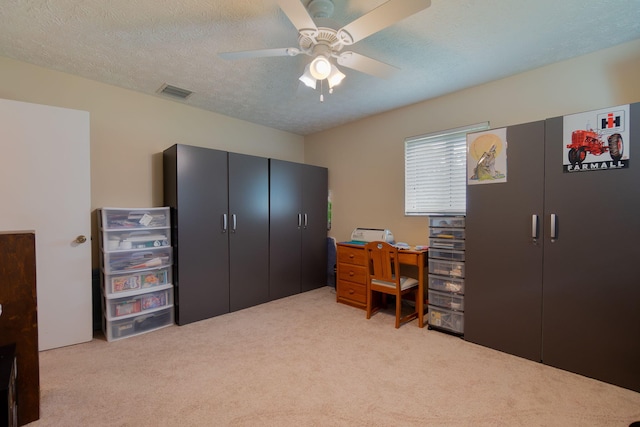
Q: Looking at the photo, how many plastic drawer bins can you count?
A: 14